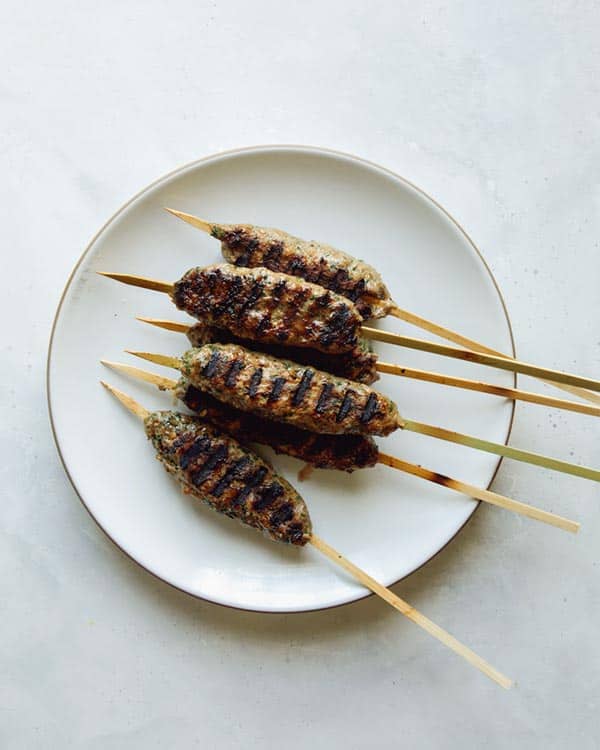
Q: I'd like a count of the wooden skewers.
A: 6